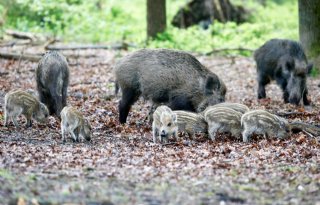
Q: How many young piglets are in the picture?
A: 7